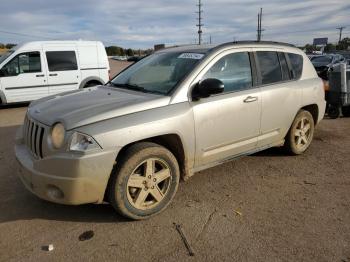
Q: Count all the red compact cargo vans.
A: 0